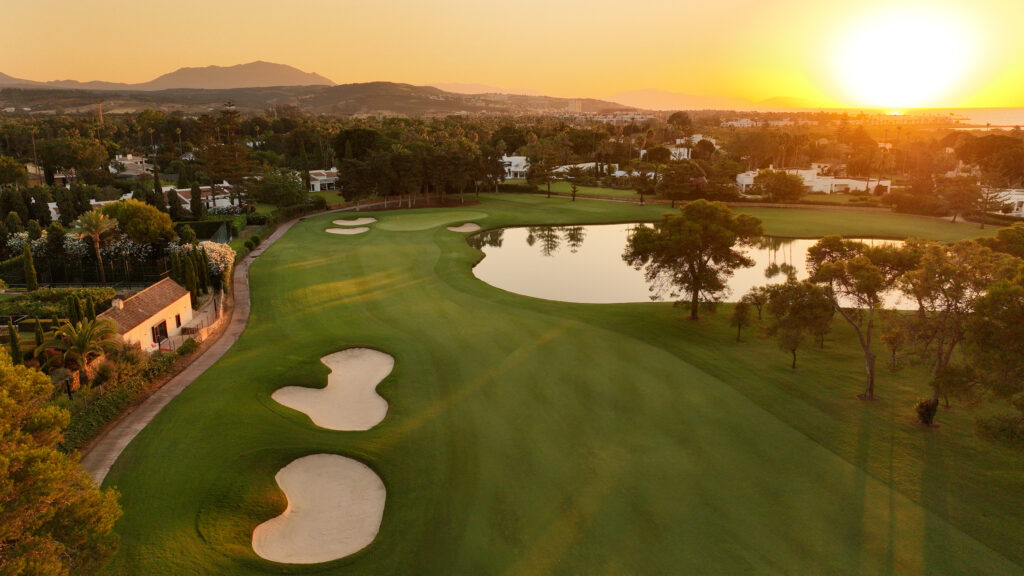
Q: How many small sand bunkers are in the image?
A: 3